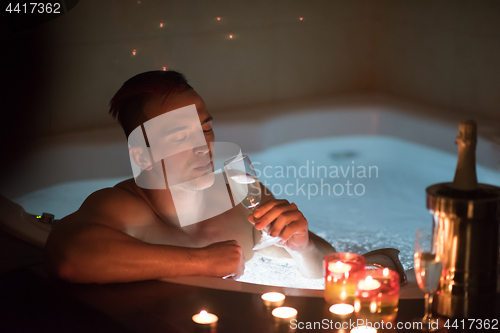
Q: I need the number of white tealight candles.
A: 5